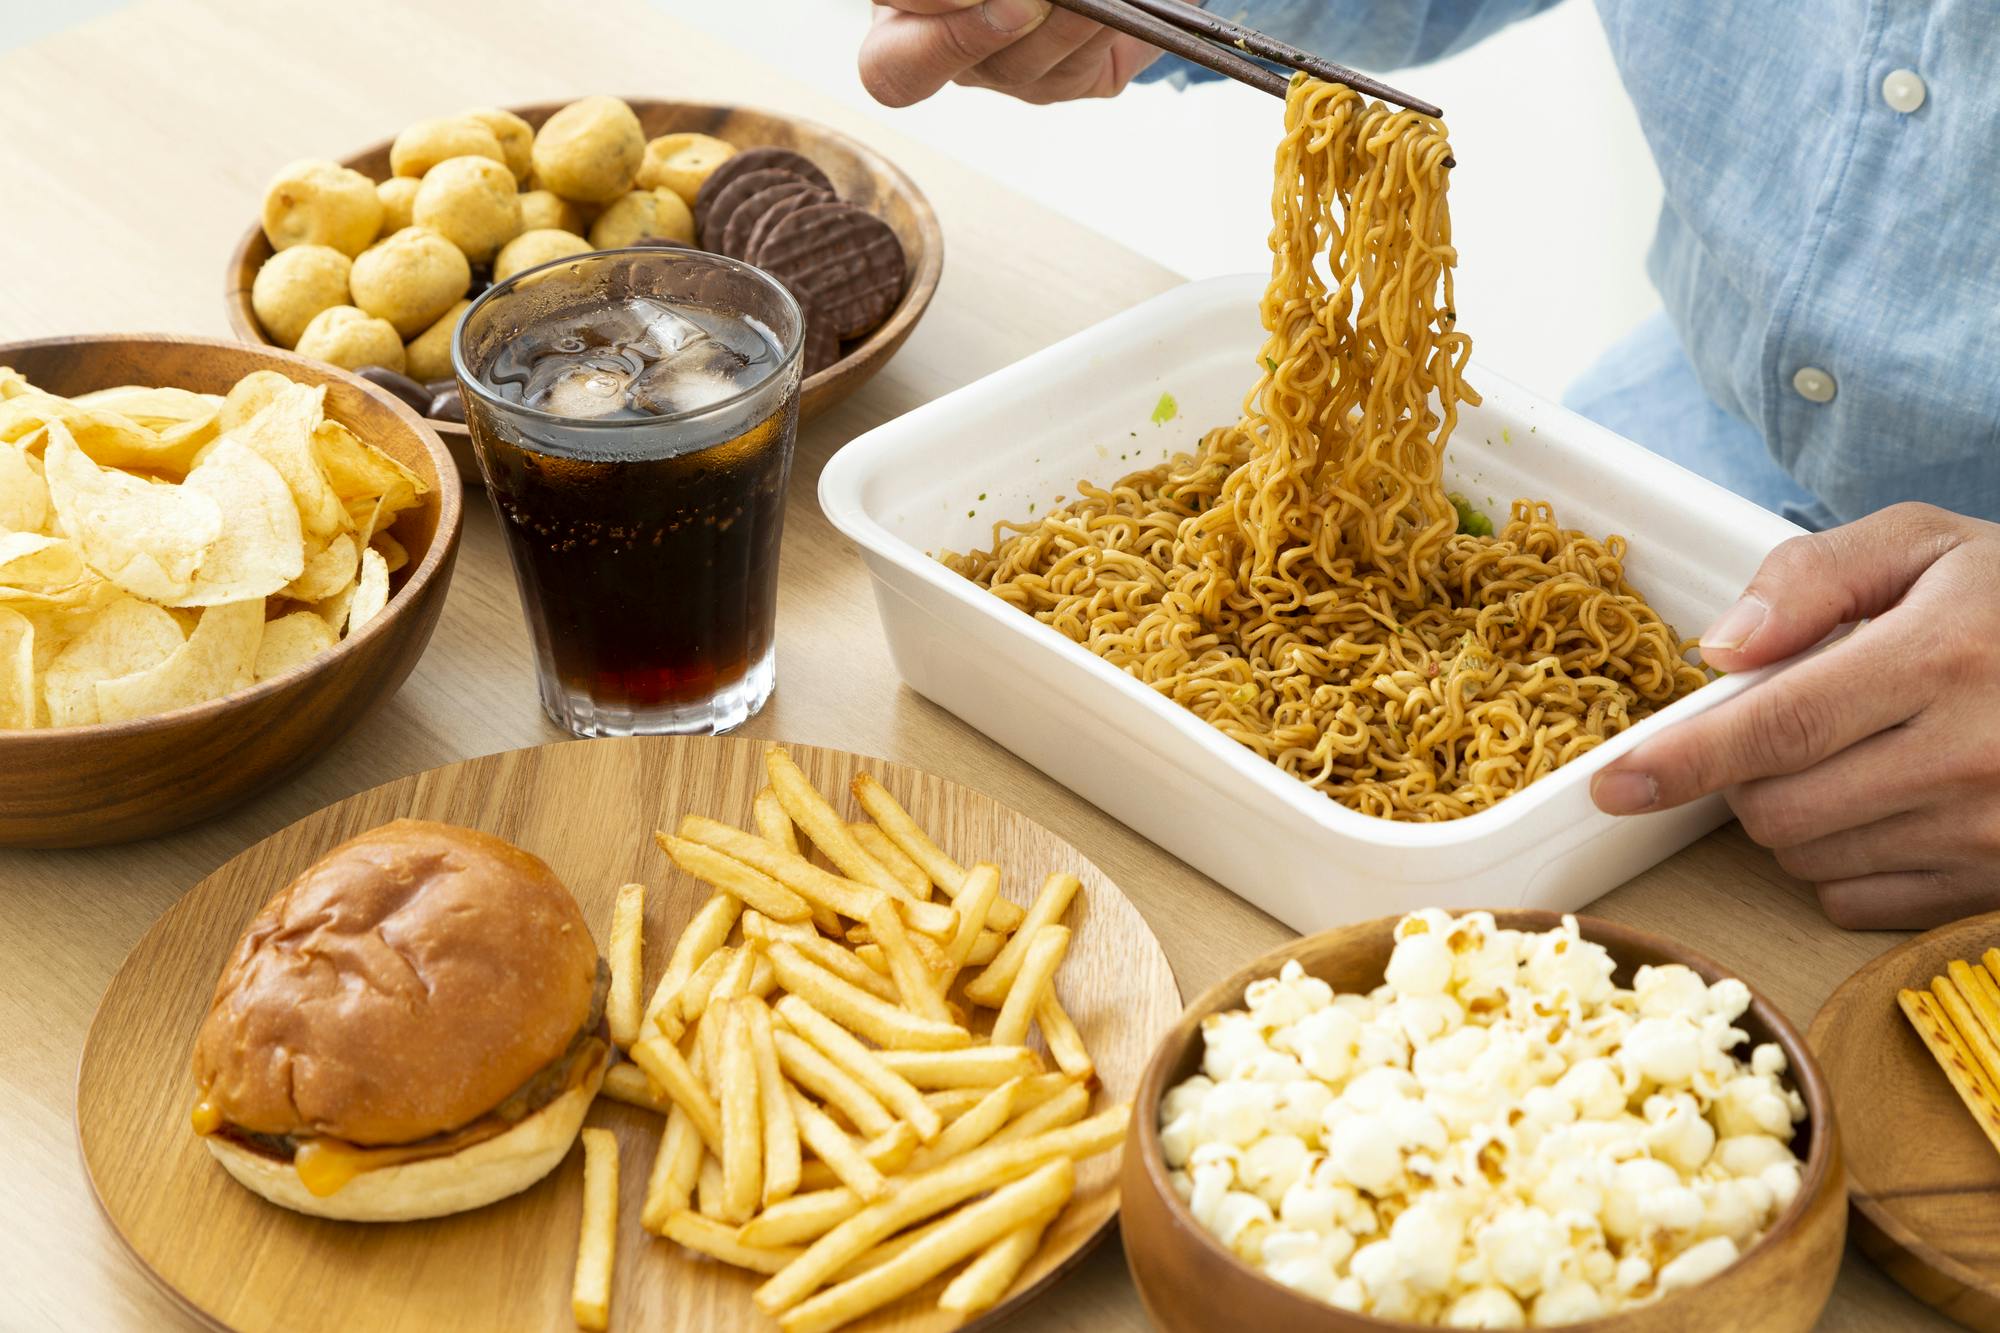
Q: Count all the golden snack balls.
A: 14